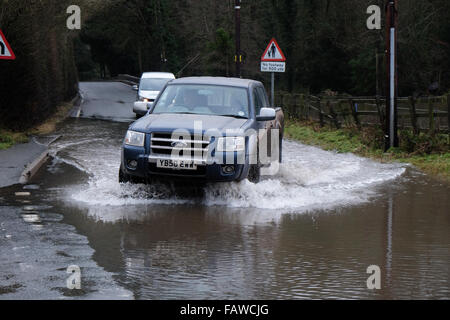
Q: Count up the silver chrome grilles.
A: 1